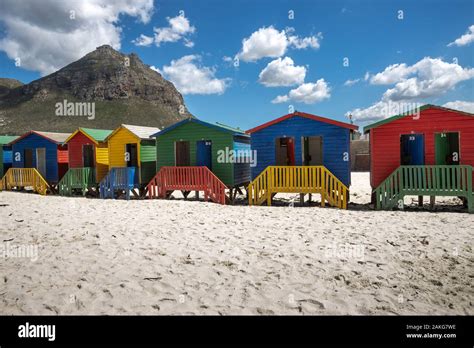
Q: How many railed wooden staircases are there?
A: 6